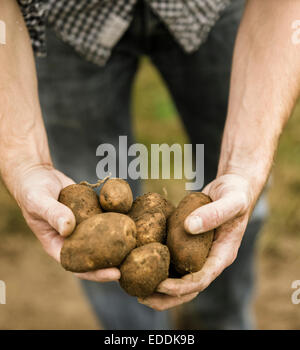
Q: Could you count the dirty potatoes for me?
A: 7